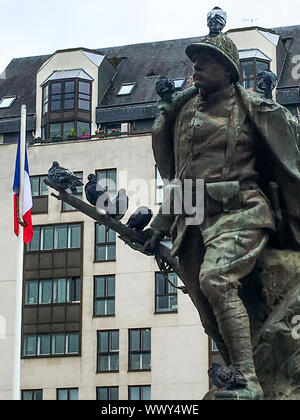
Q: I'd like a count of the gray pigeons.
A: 8